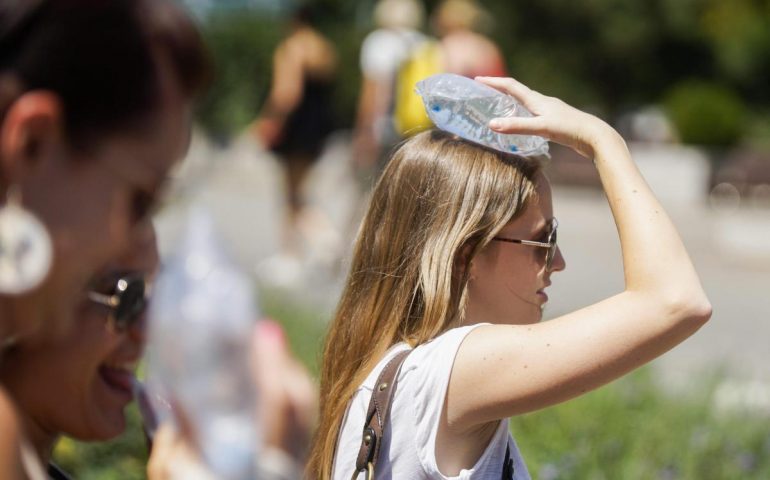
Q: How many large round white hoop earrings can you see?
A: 1